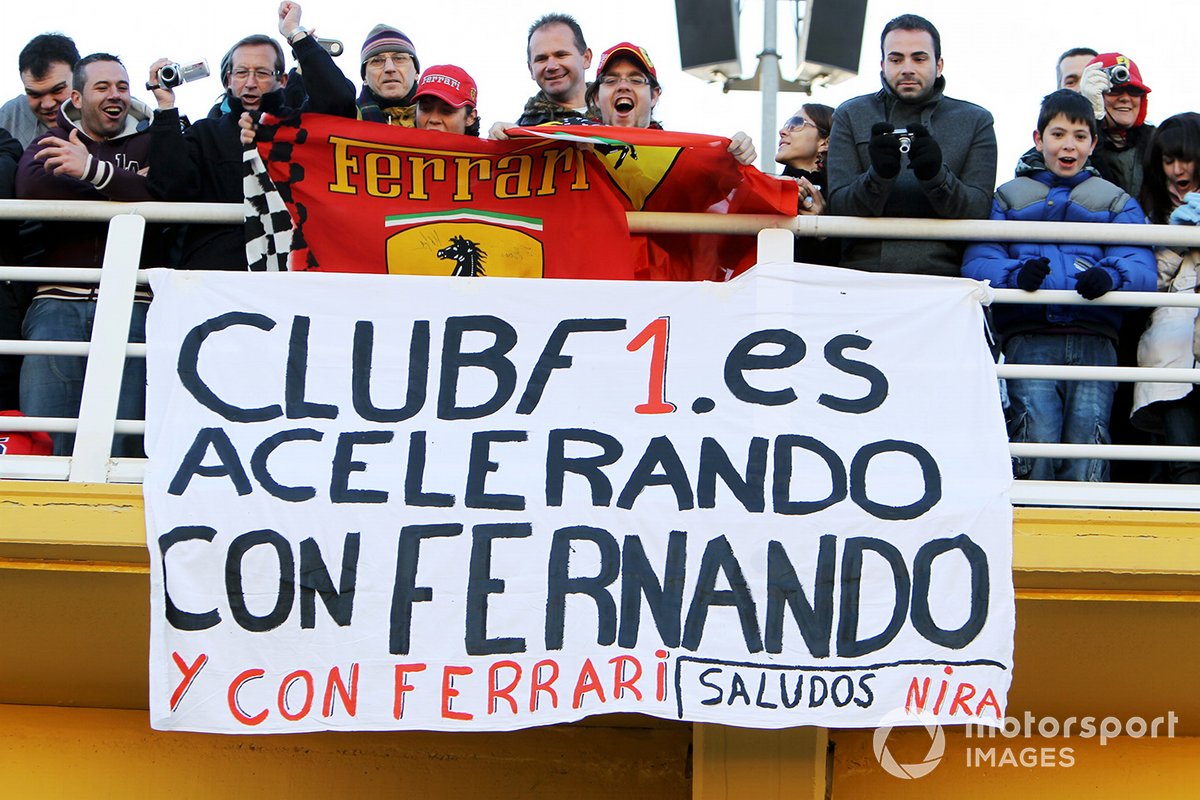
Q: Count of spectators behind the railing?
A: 13